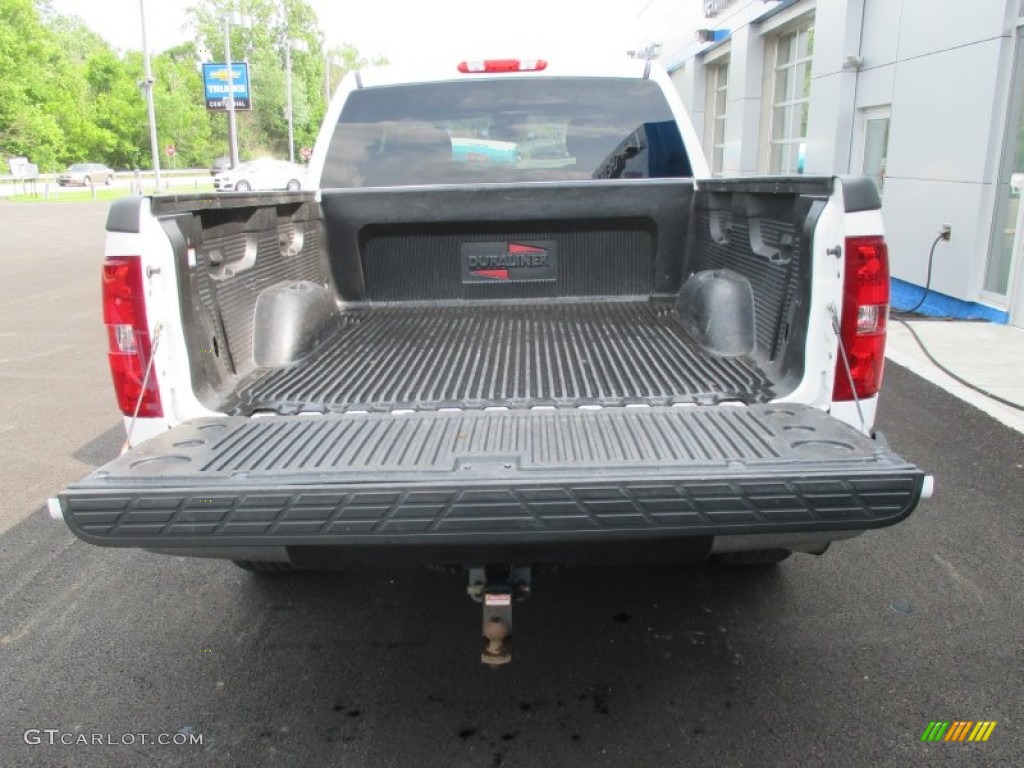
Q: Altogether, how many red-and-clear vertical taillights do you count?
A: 2